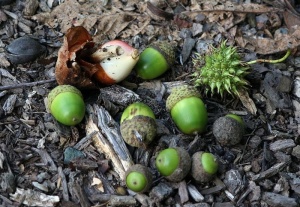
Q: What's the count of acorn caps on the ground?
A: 8